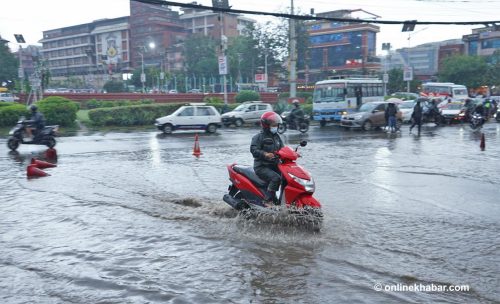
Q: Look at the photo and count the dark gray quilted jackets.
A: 1